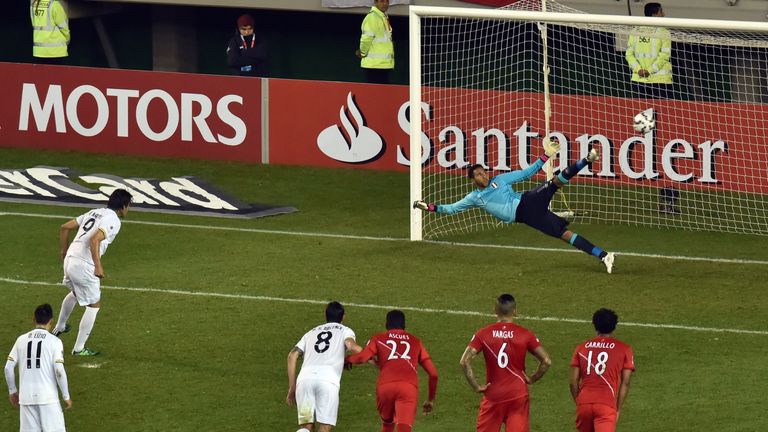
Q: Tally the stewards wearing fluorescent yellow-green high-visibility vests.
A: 3